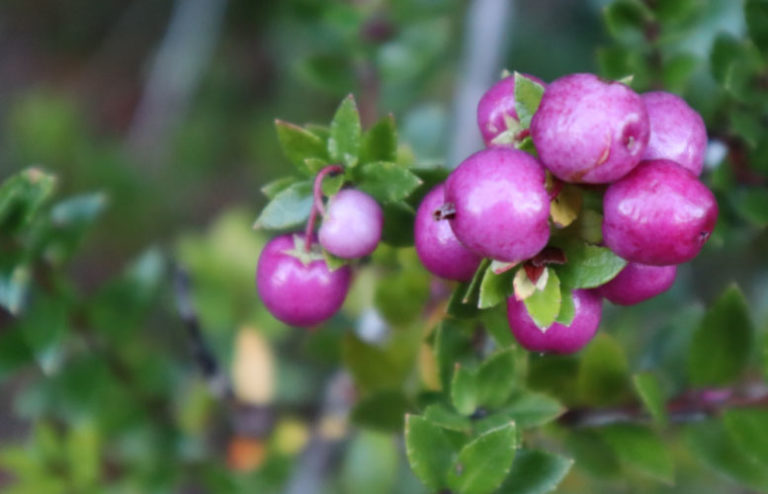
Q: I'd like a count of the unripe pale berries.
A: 1